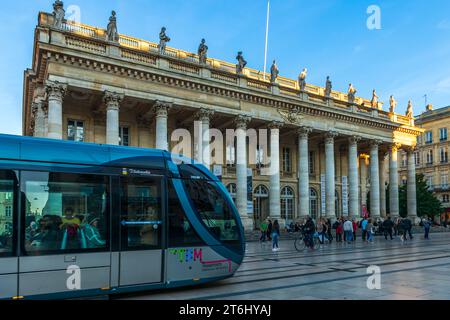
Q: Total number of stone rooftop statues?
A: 12